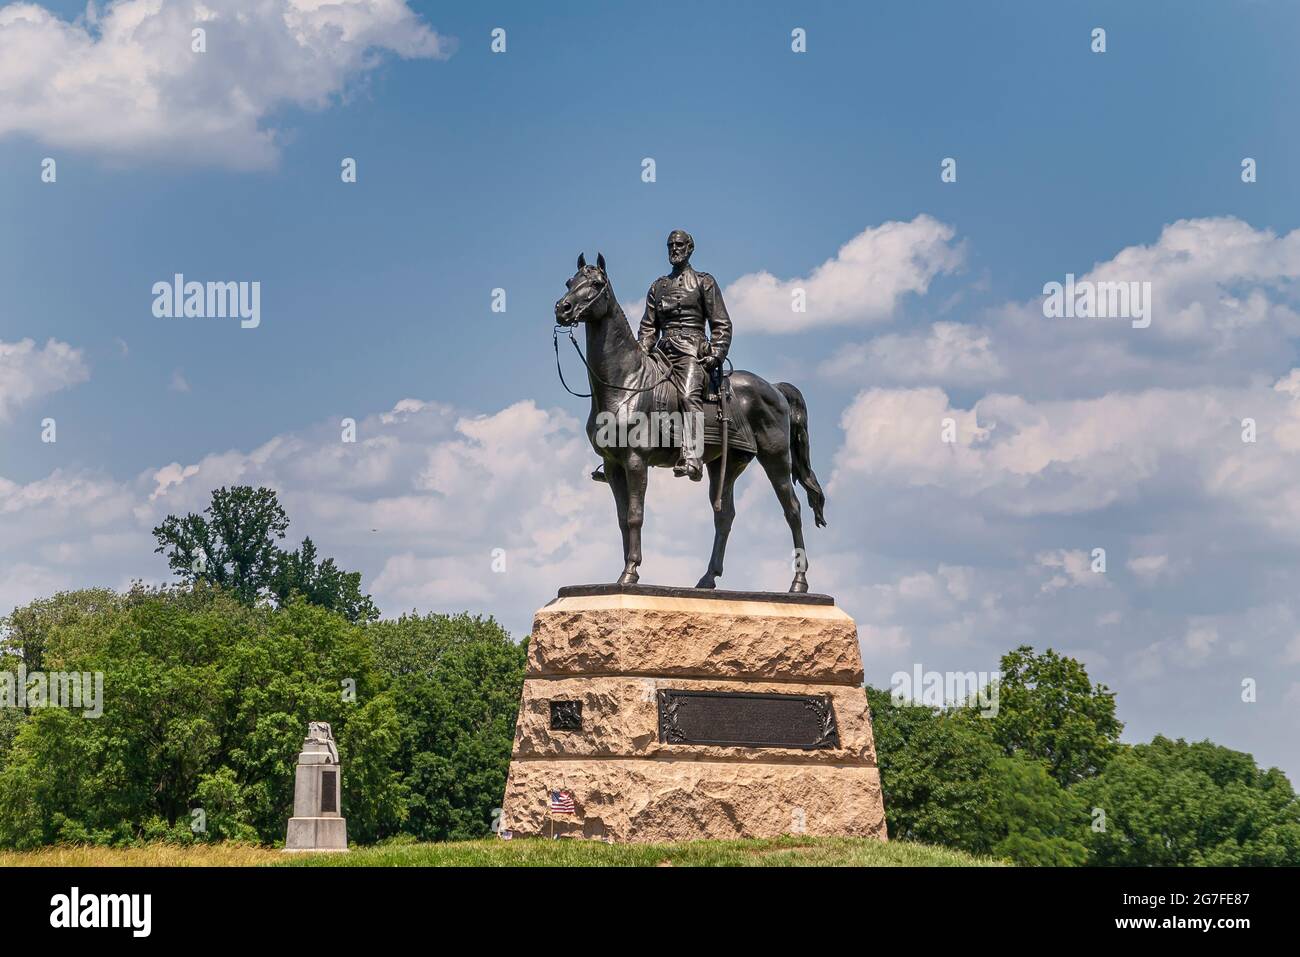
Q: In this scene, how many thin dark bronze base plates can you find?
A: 1